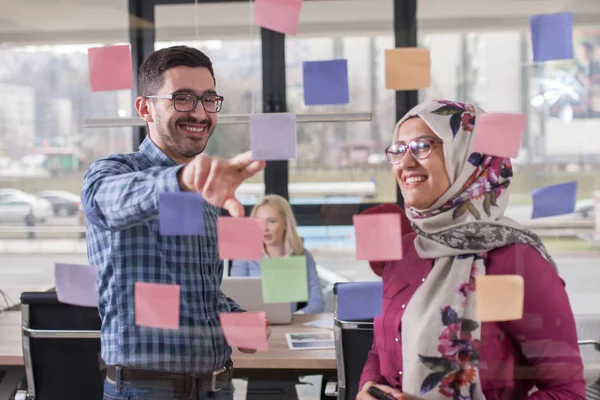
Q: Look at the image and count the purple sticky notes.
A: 2